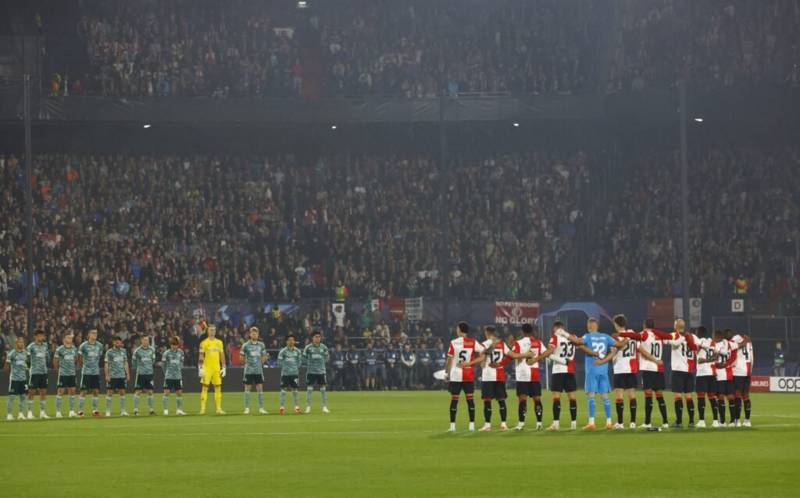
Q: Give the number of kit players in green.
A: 10